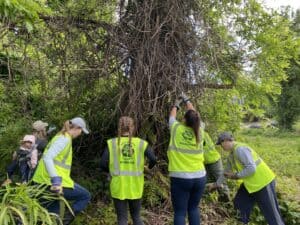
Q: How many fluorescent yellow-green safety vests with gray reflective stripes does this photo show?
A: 5